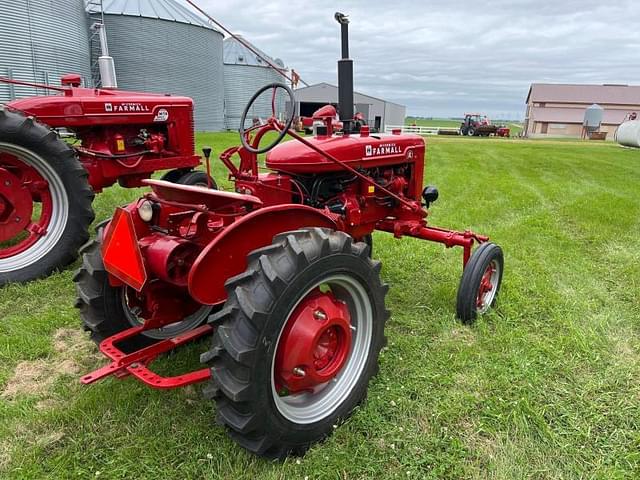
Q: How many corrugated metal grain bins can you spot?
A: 3